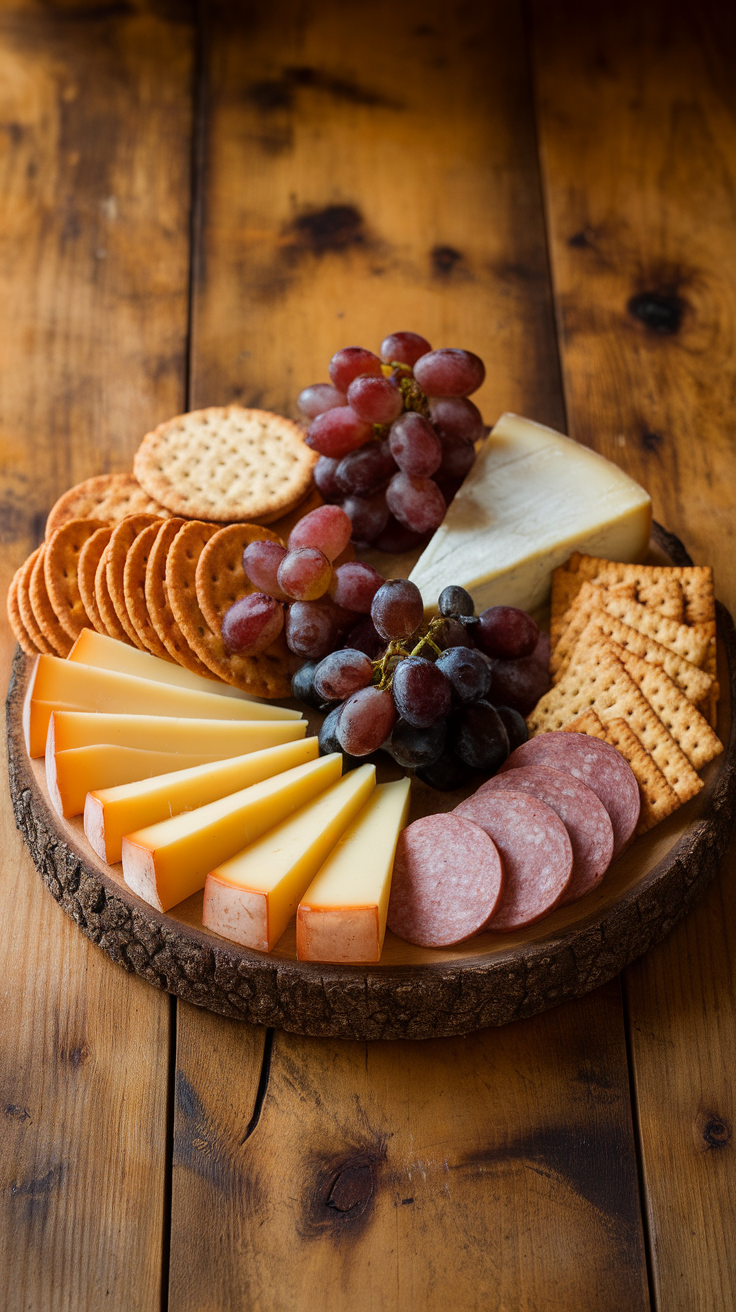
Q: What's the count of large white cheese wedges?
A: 1